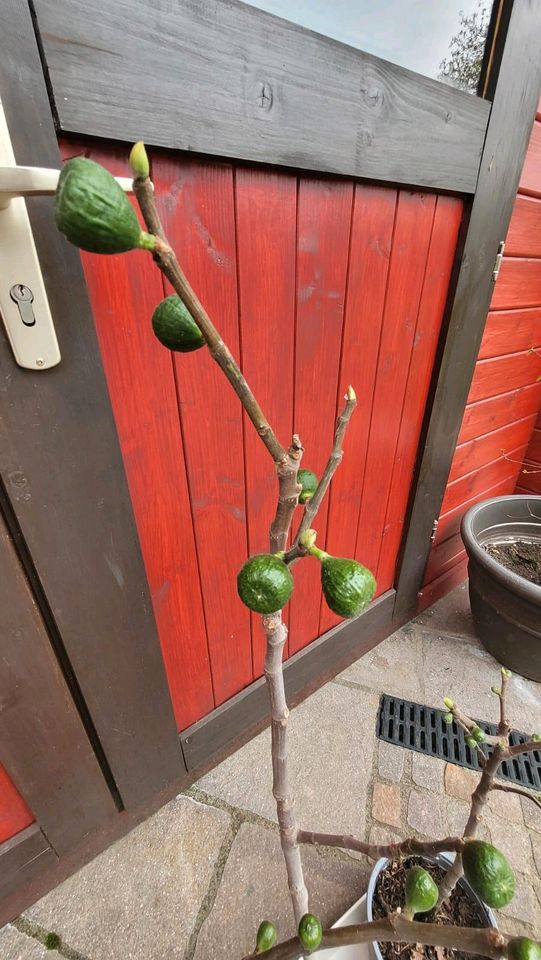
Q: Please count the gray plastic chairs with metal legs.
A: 0